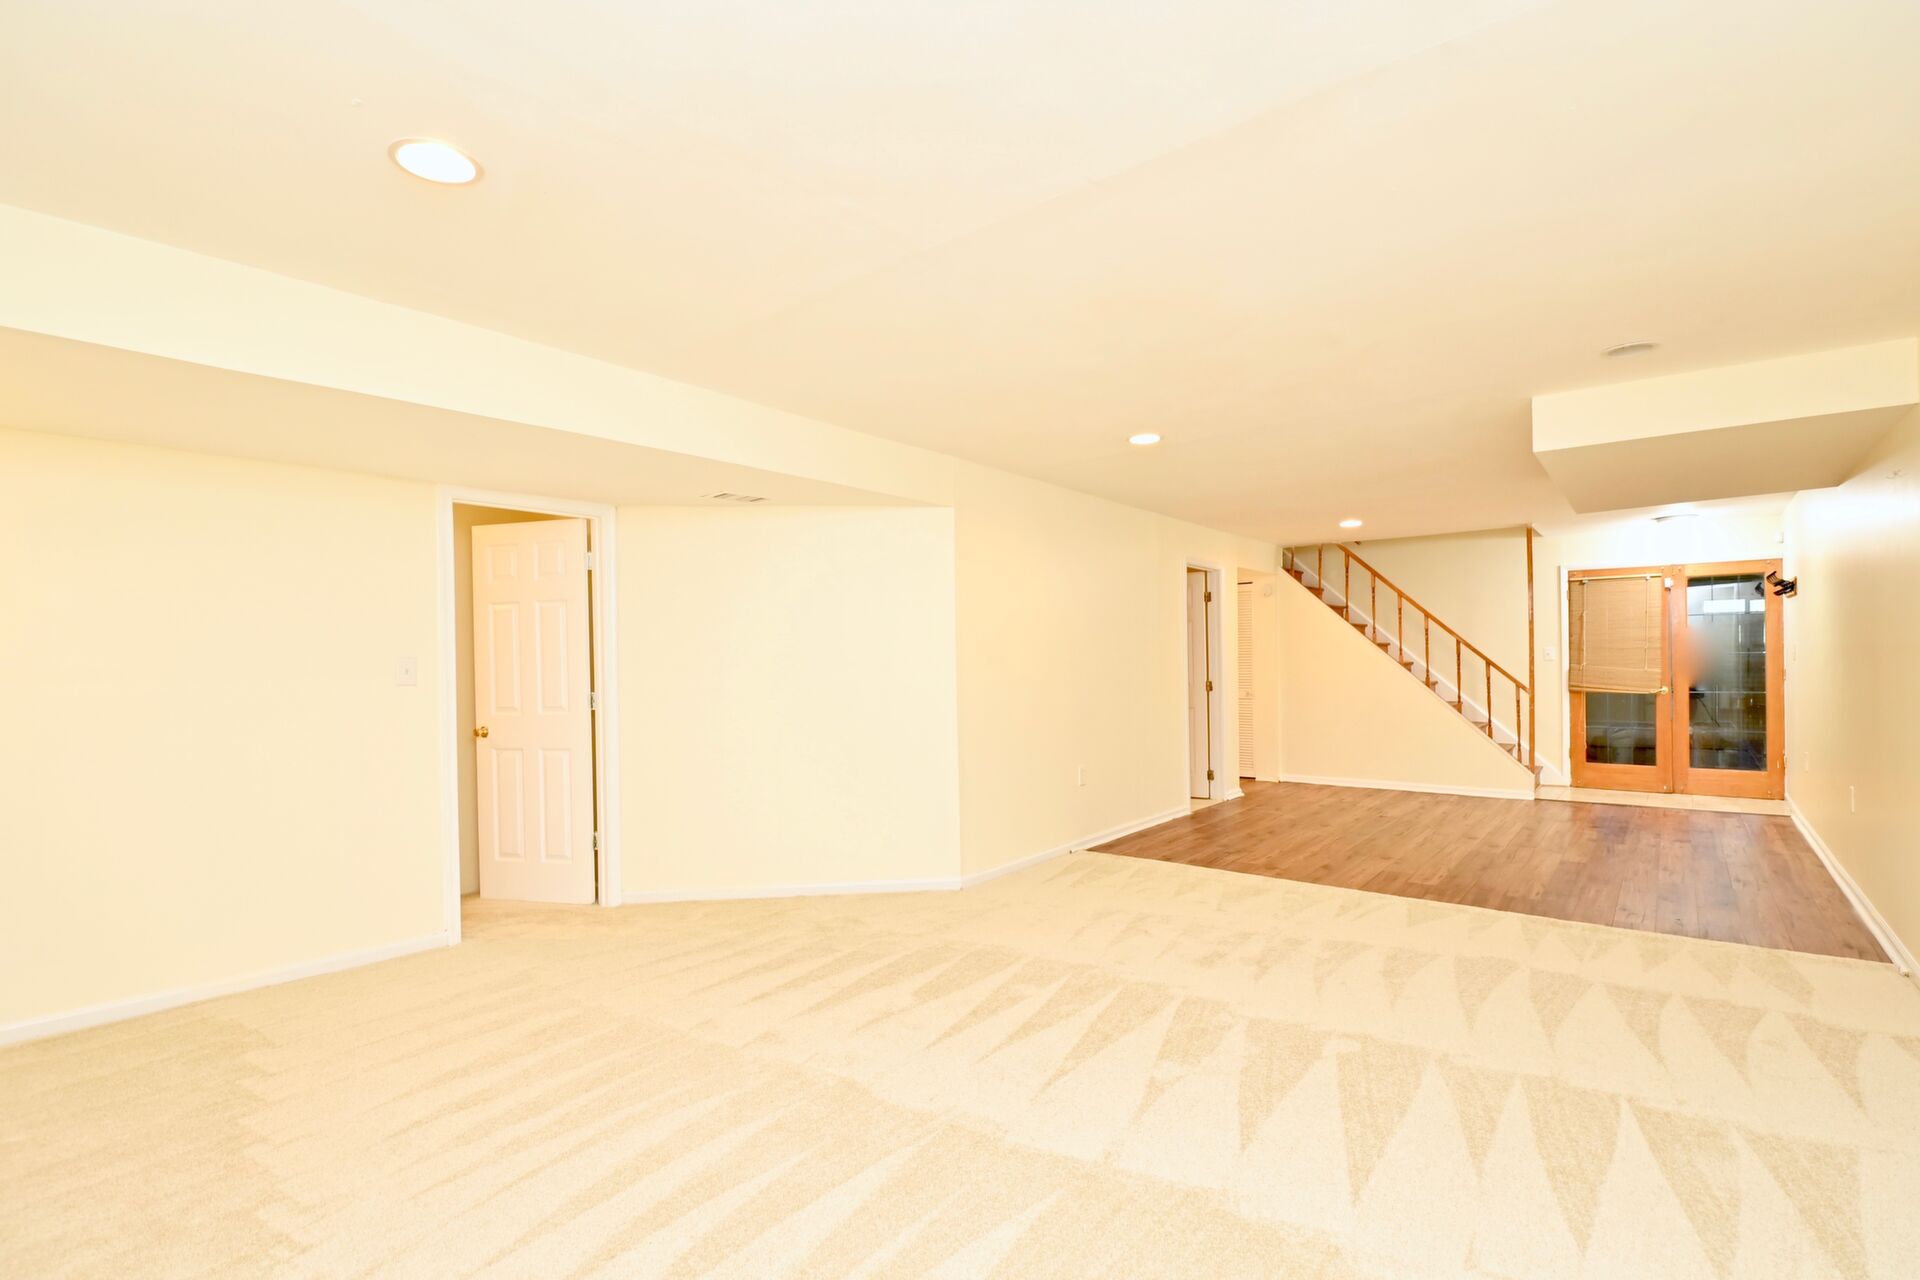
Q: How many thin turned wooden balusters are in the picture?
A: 9